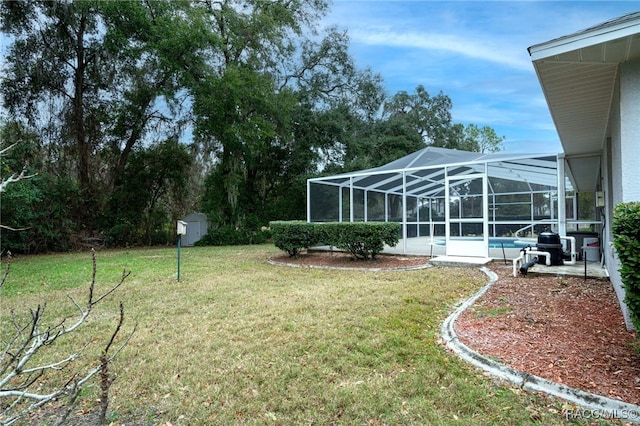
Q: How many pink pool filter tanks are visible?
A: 0